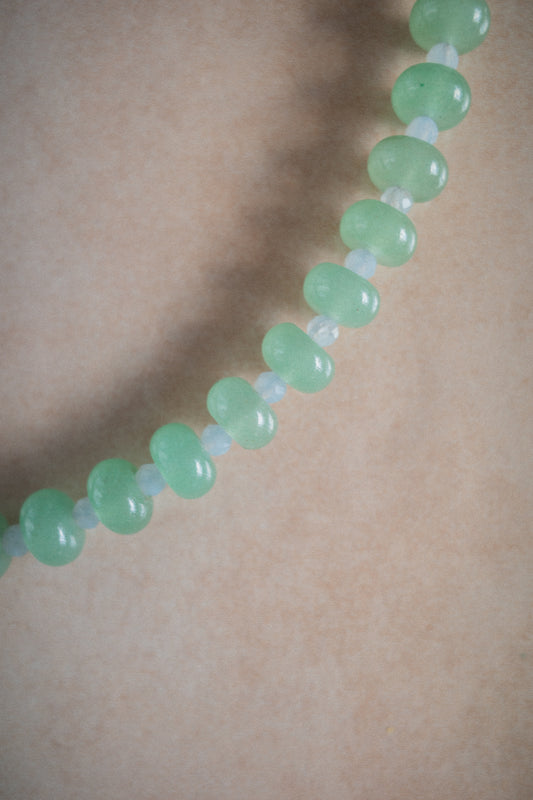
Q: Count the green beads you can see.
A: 11